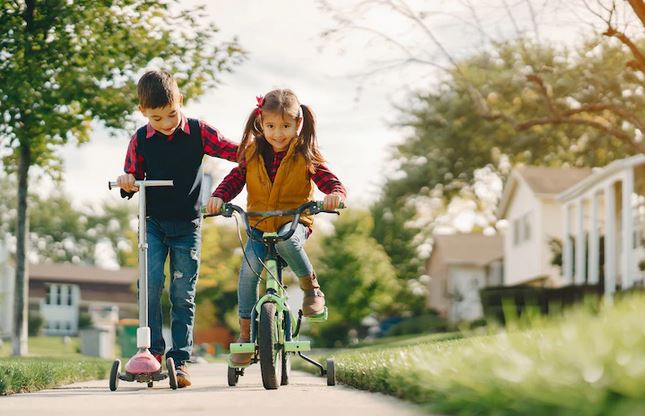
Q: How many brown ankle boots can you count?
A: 2